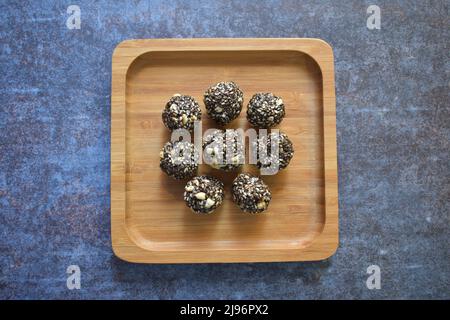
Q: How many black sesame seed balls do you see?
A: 8